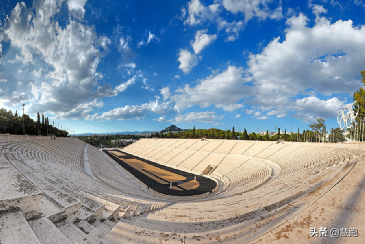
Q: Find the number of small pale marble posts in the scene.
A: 2